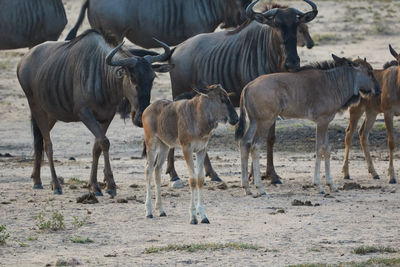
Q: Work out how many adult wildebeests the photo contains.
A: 4